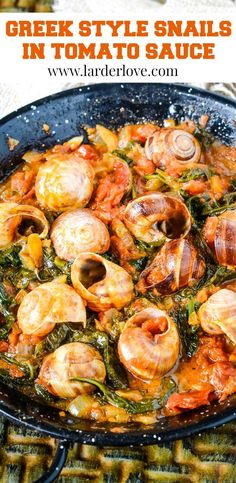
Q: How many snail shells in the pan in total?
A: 12